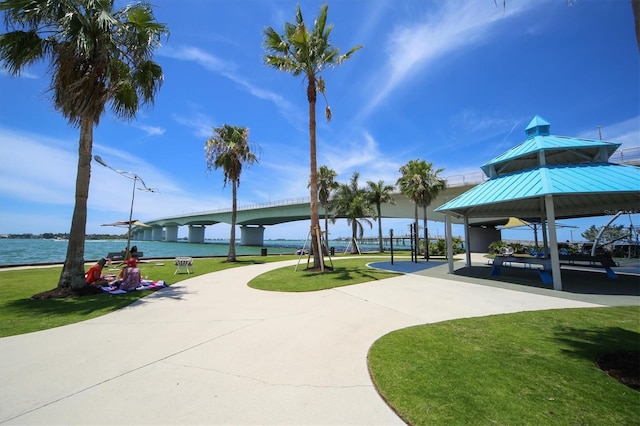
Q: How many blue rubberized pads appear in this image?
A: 1